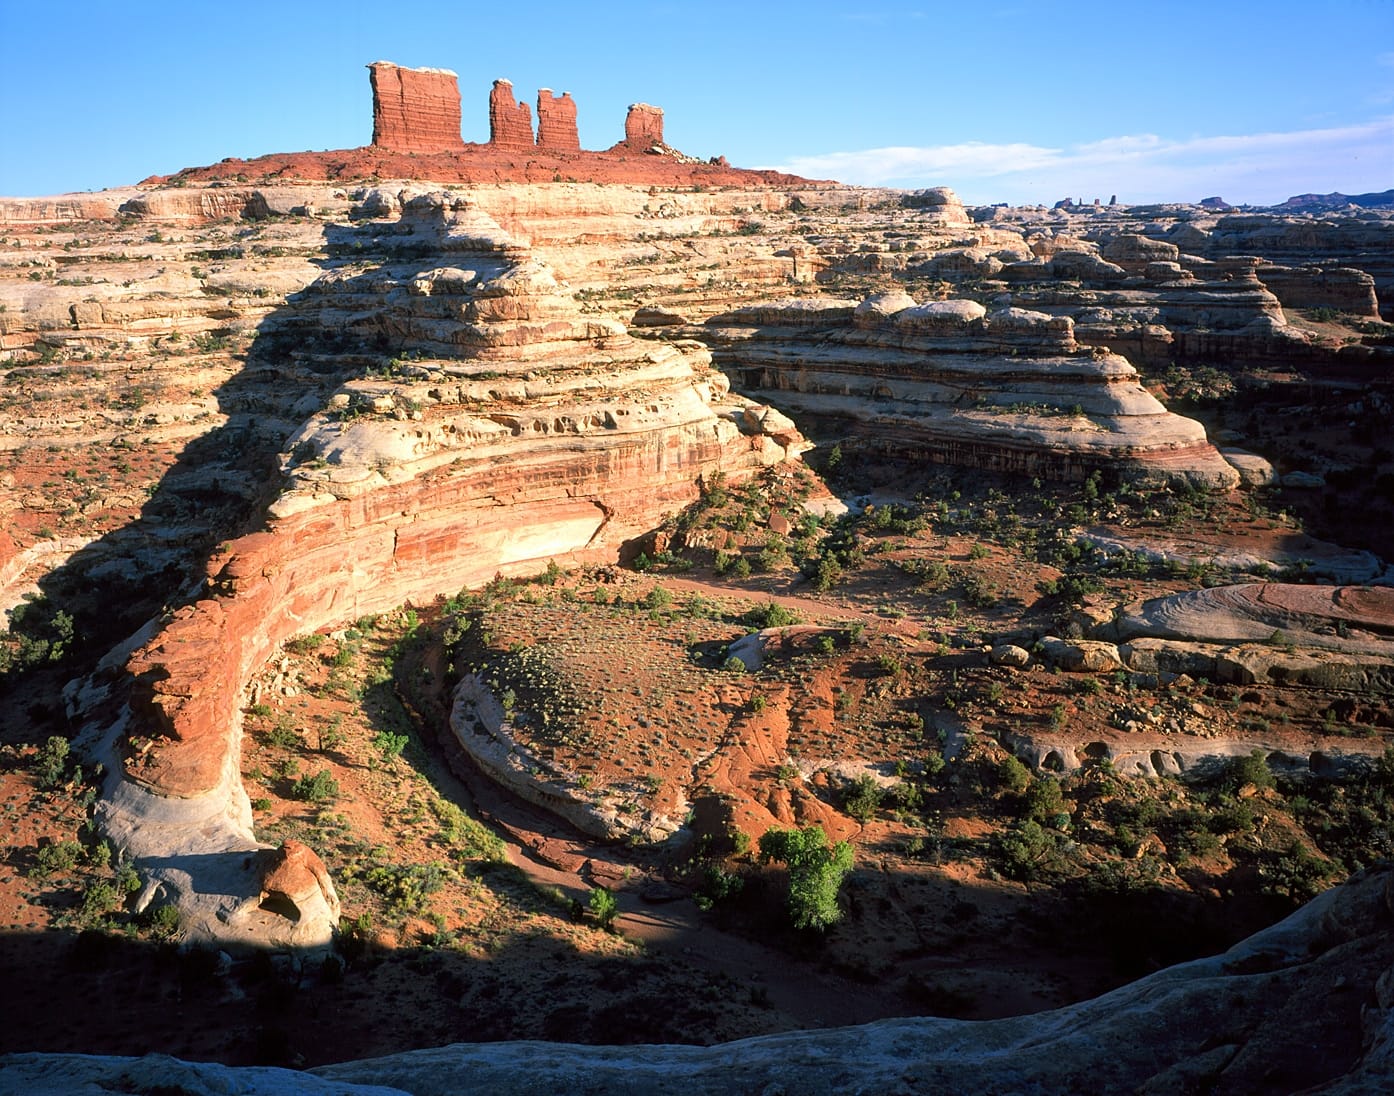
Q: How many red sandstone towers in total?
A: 4